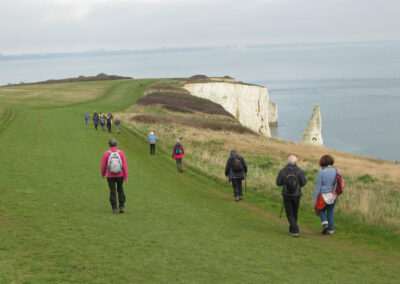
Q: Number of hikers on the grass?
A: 13